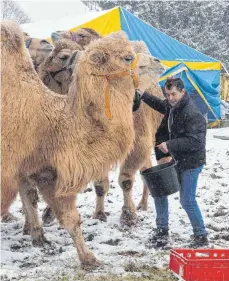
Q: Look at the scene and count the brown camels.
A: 5